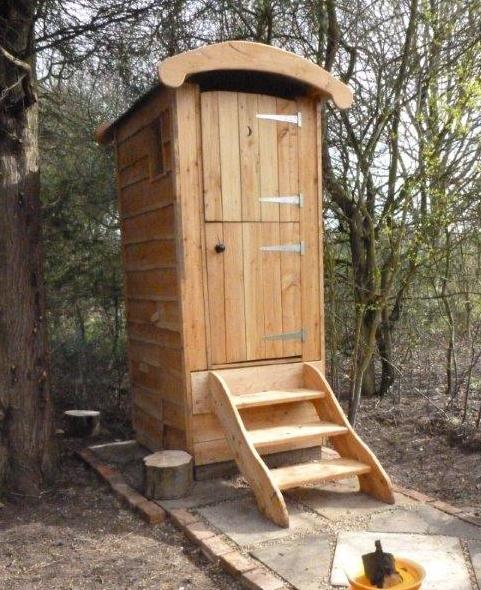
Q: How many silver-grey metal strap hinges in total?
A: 4